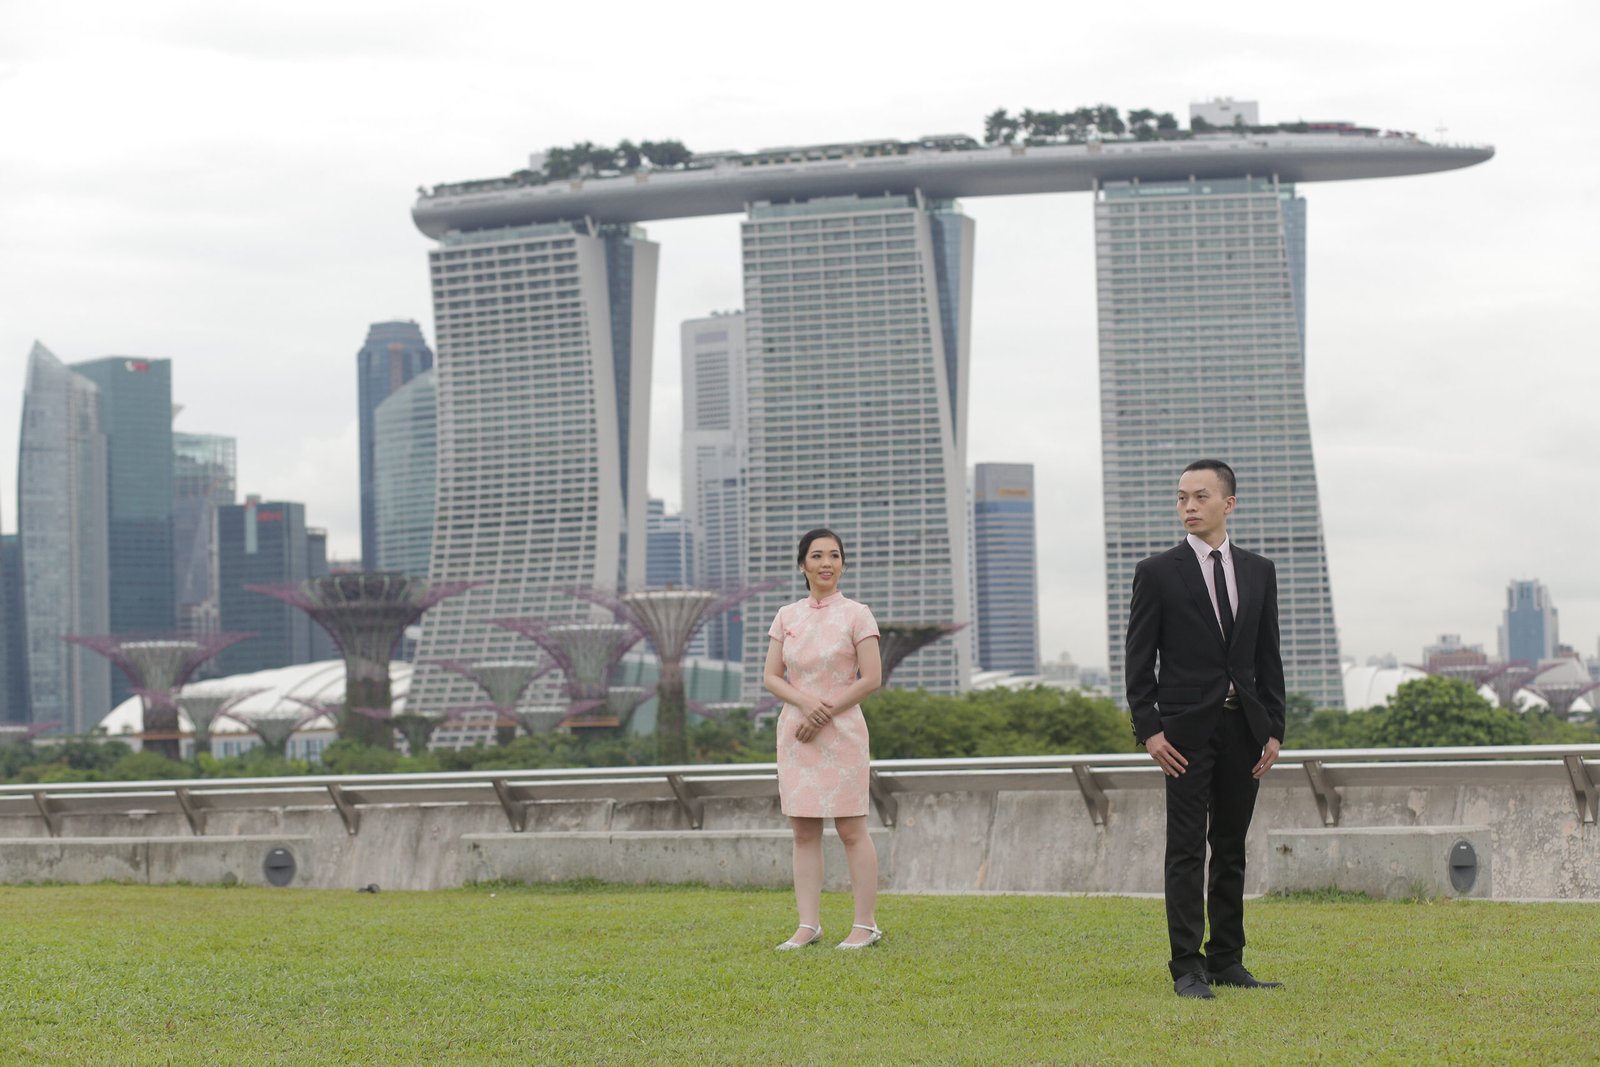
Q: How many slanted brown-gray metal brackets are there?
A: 9